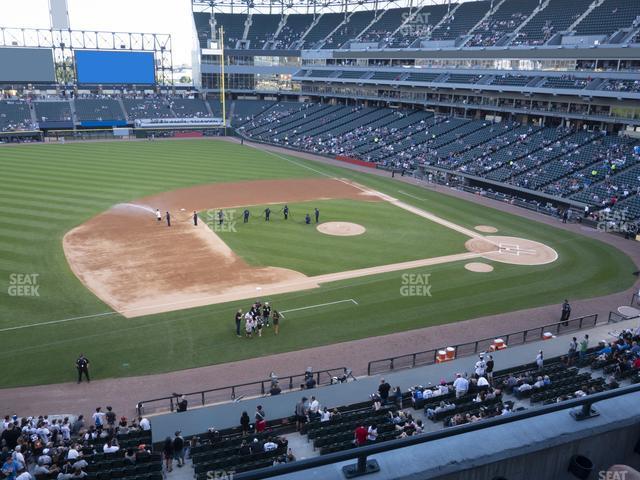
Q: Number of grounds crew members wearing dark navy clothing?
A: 8